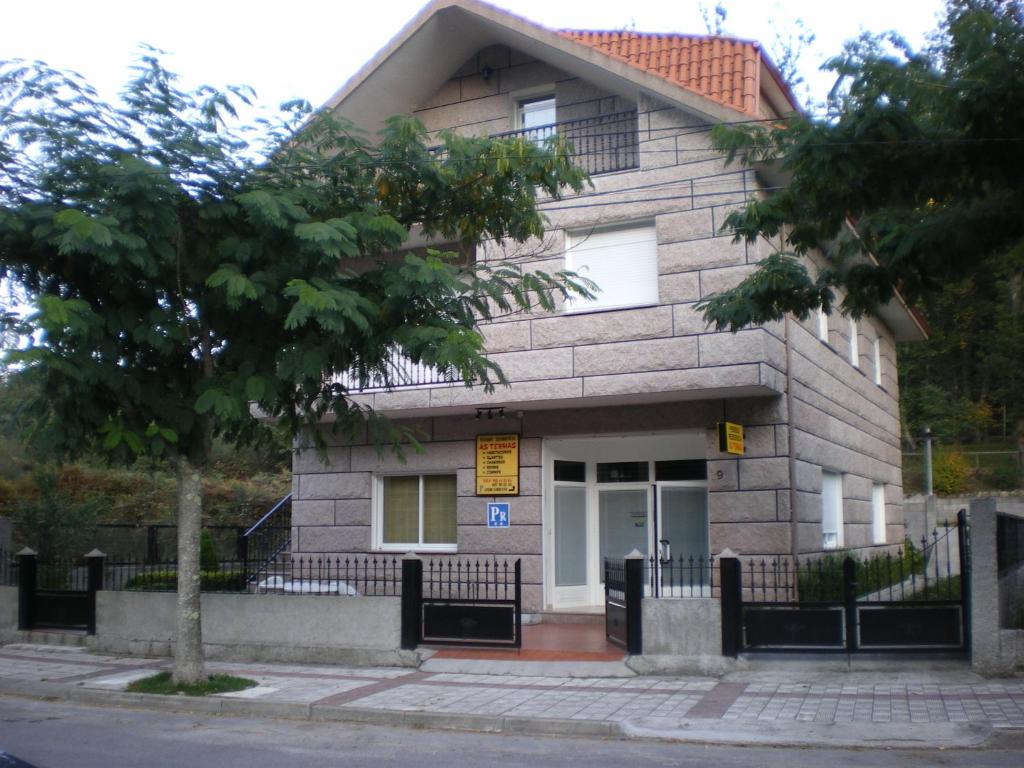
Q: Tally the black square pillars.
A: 5